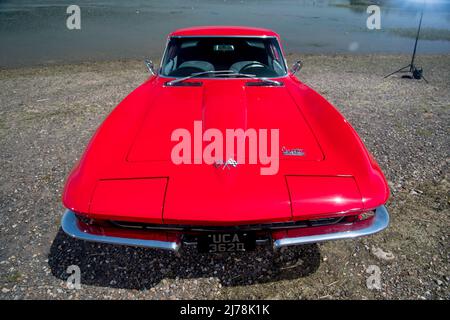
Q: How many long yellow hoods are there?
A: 0